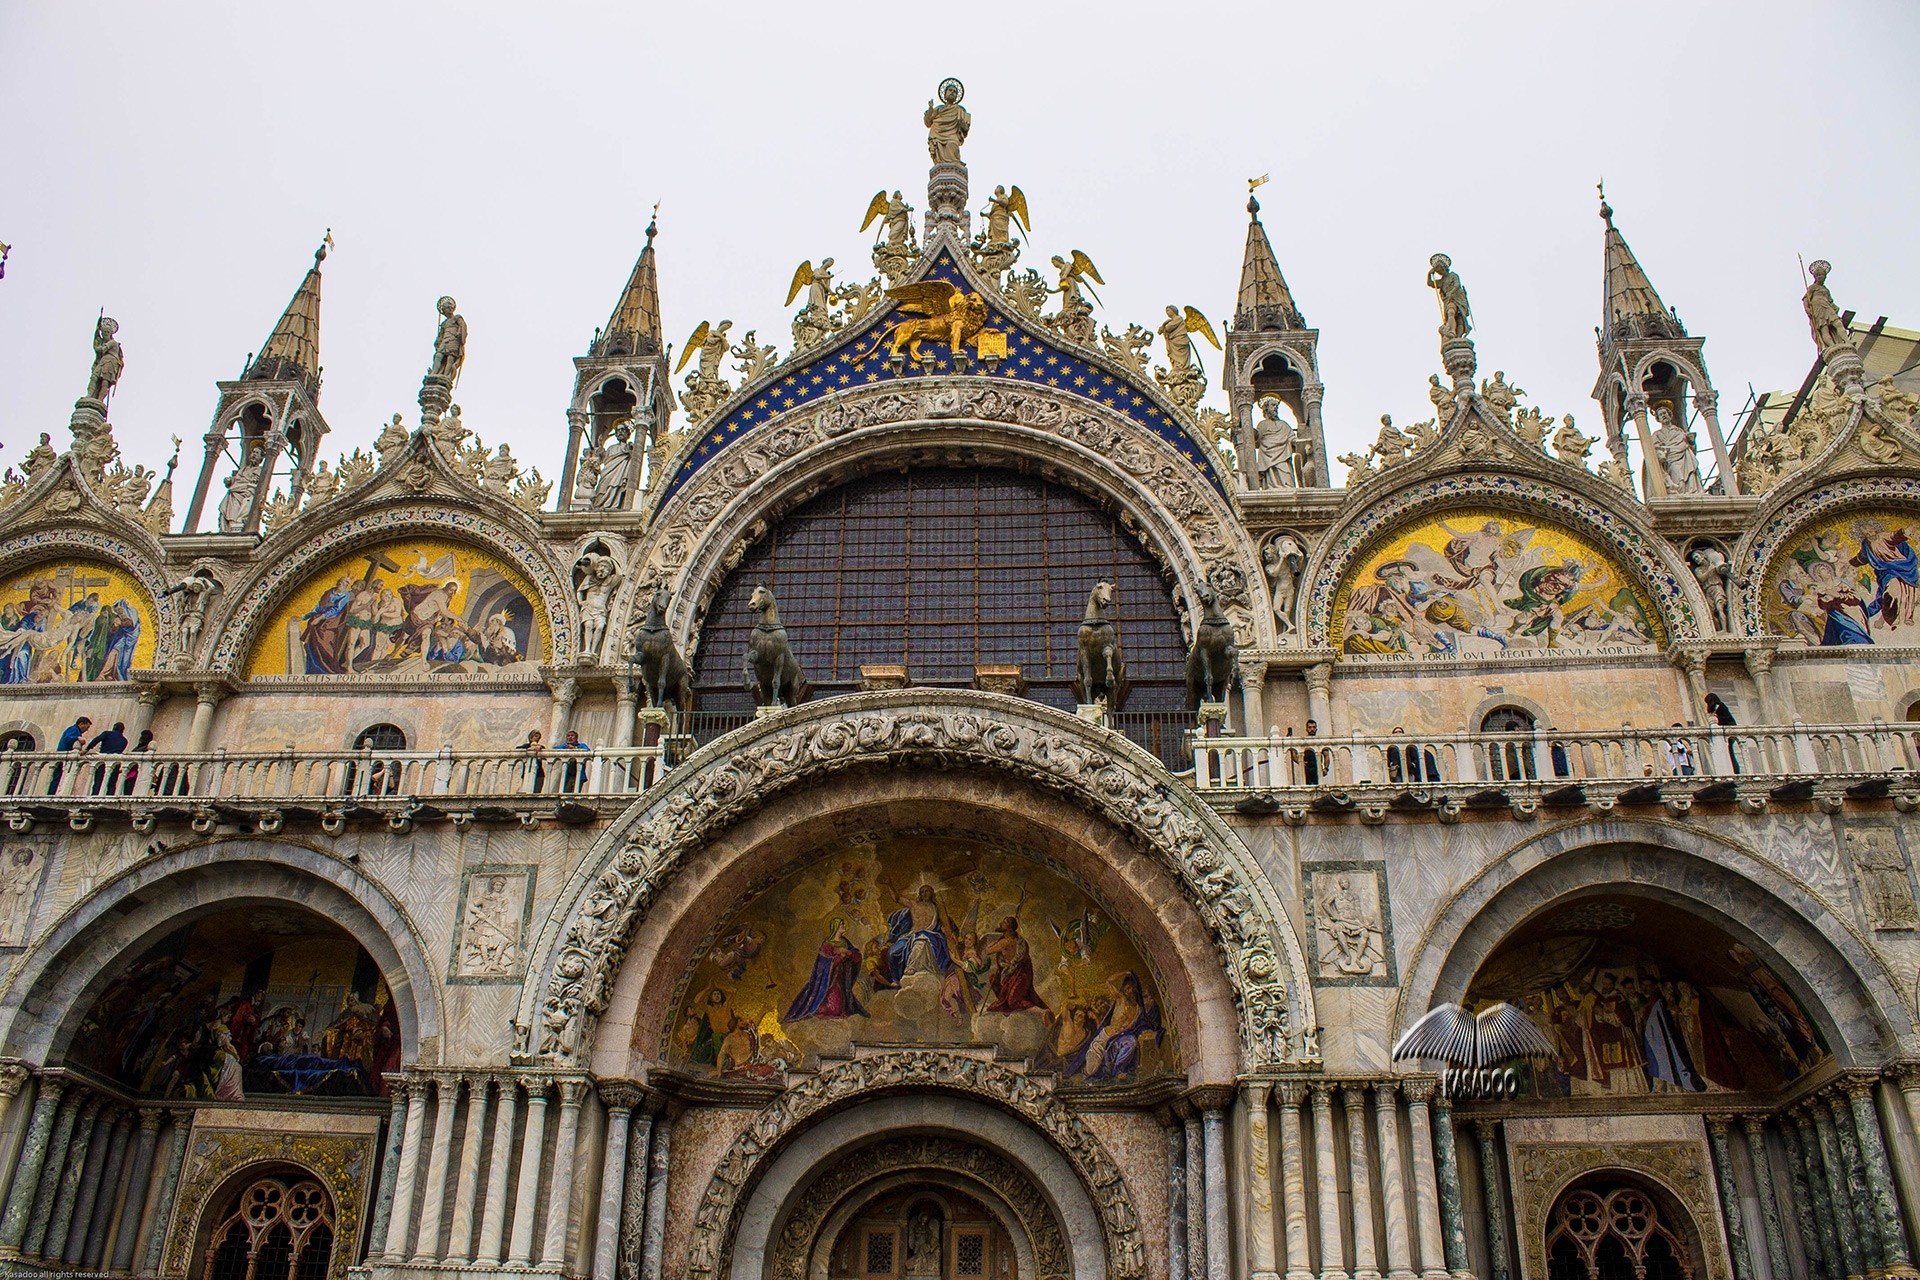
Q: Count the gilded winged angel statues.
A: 6